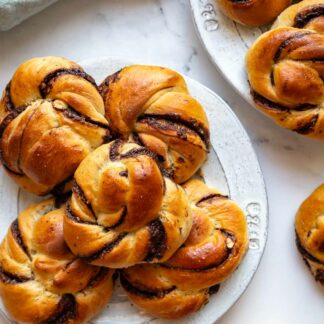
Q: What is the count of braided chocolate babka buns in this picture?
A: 9